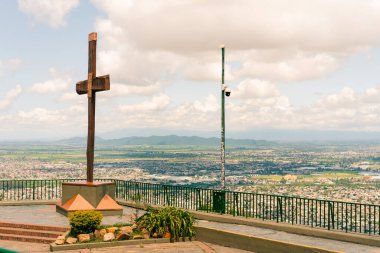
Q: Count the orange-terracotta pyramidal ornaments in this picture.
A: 2